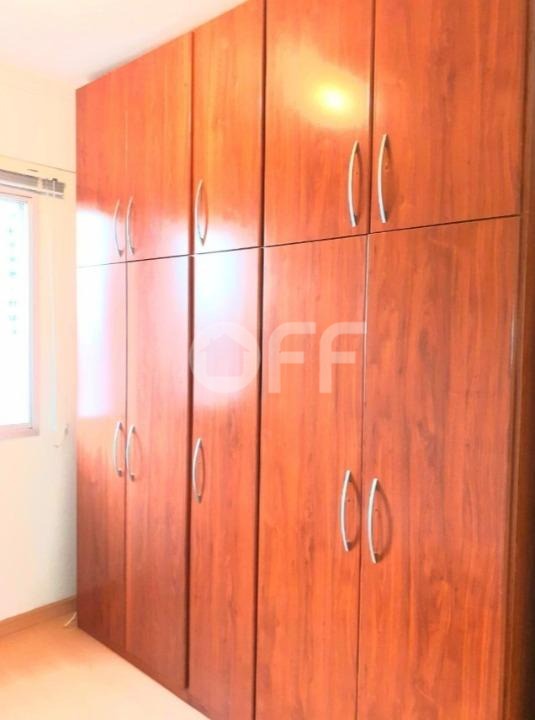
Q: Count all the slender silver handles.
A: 10